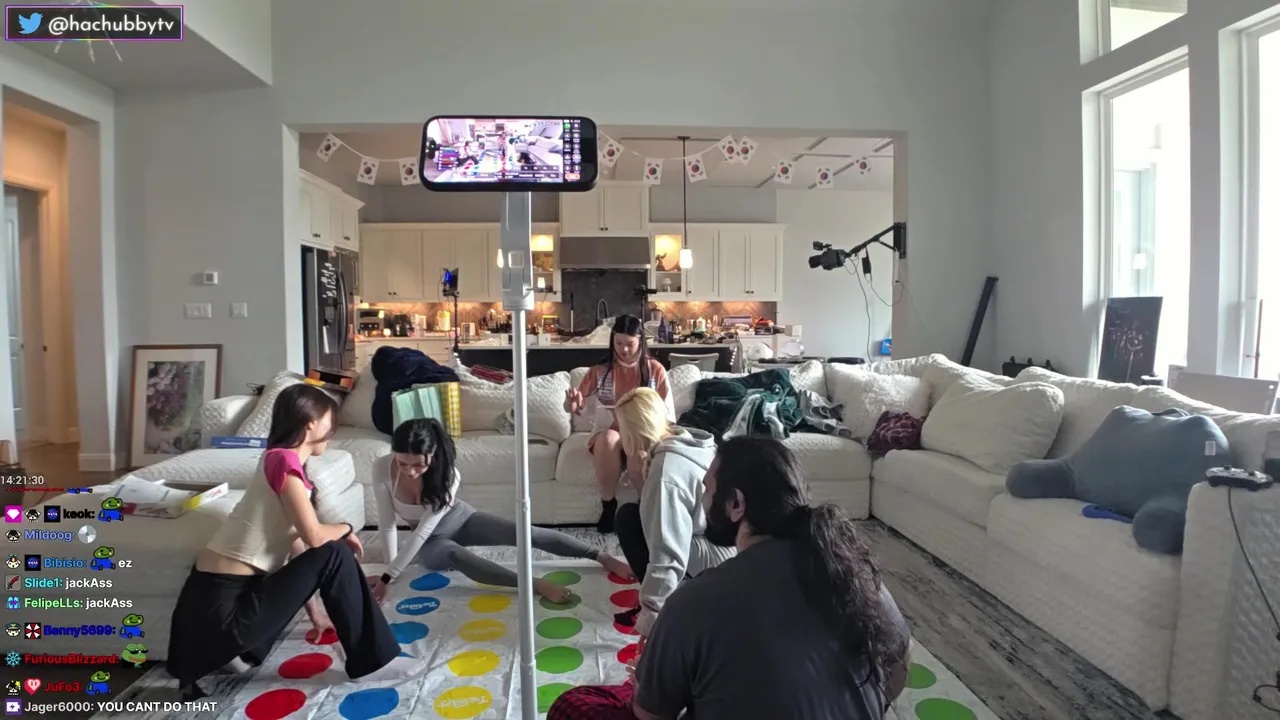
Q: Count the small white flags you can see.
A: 11